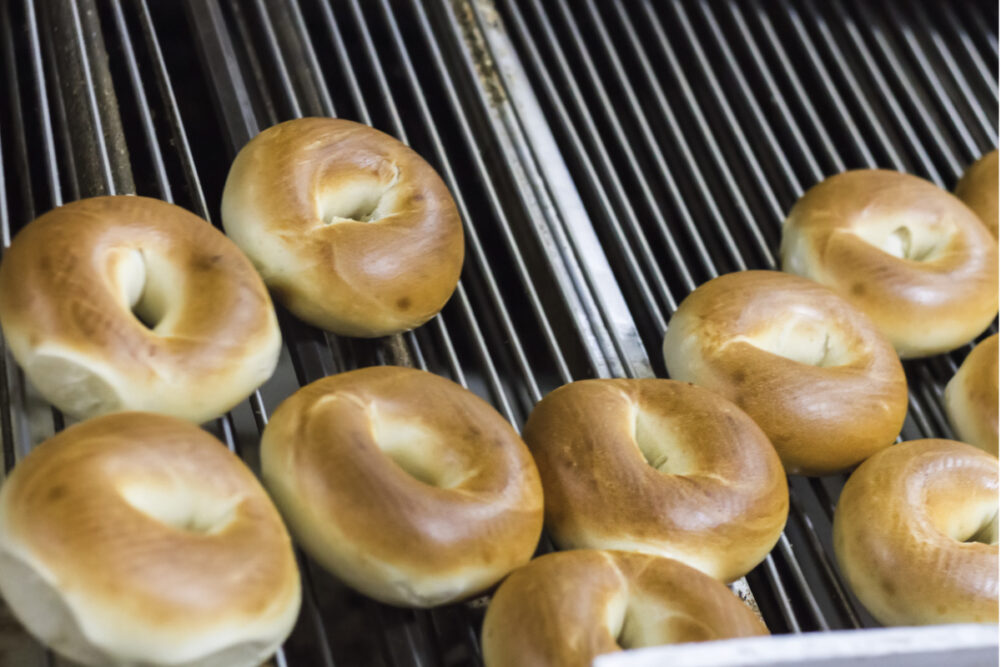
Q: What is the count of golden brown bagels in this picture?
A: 11